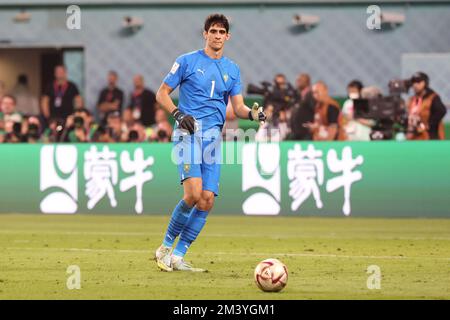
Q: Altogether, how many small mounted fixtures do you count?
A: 4